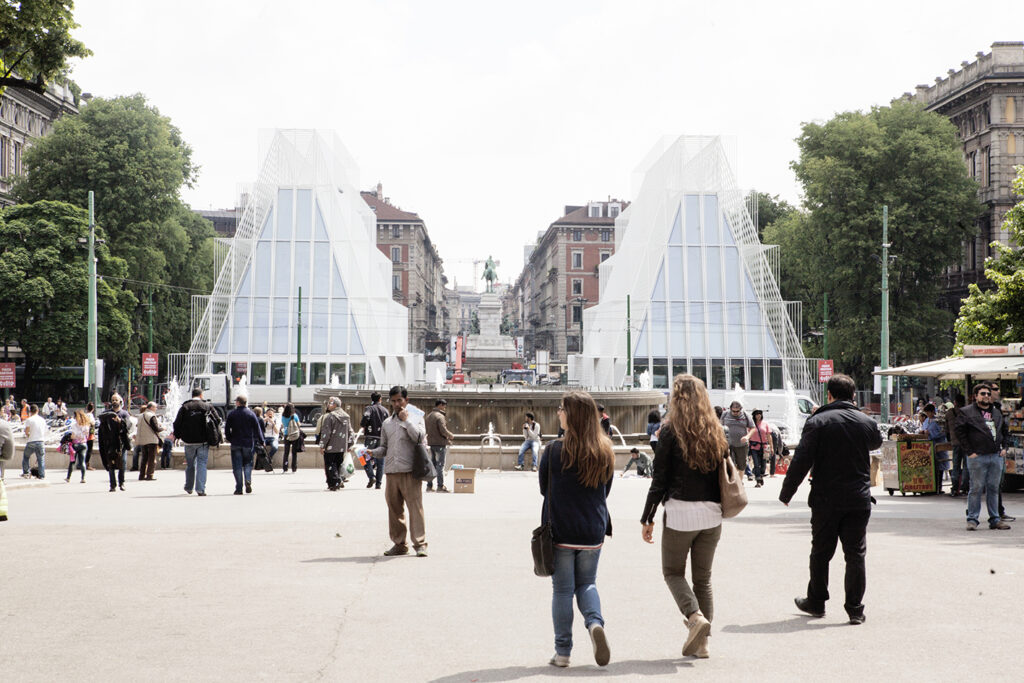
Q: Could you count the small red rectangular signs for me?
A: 3